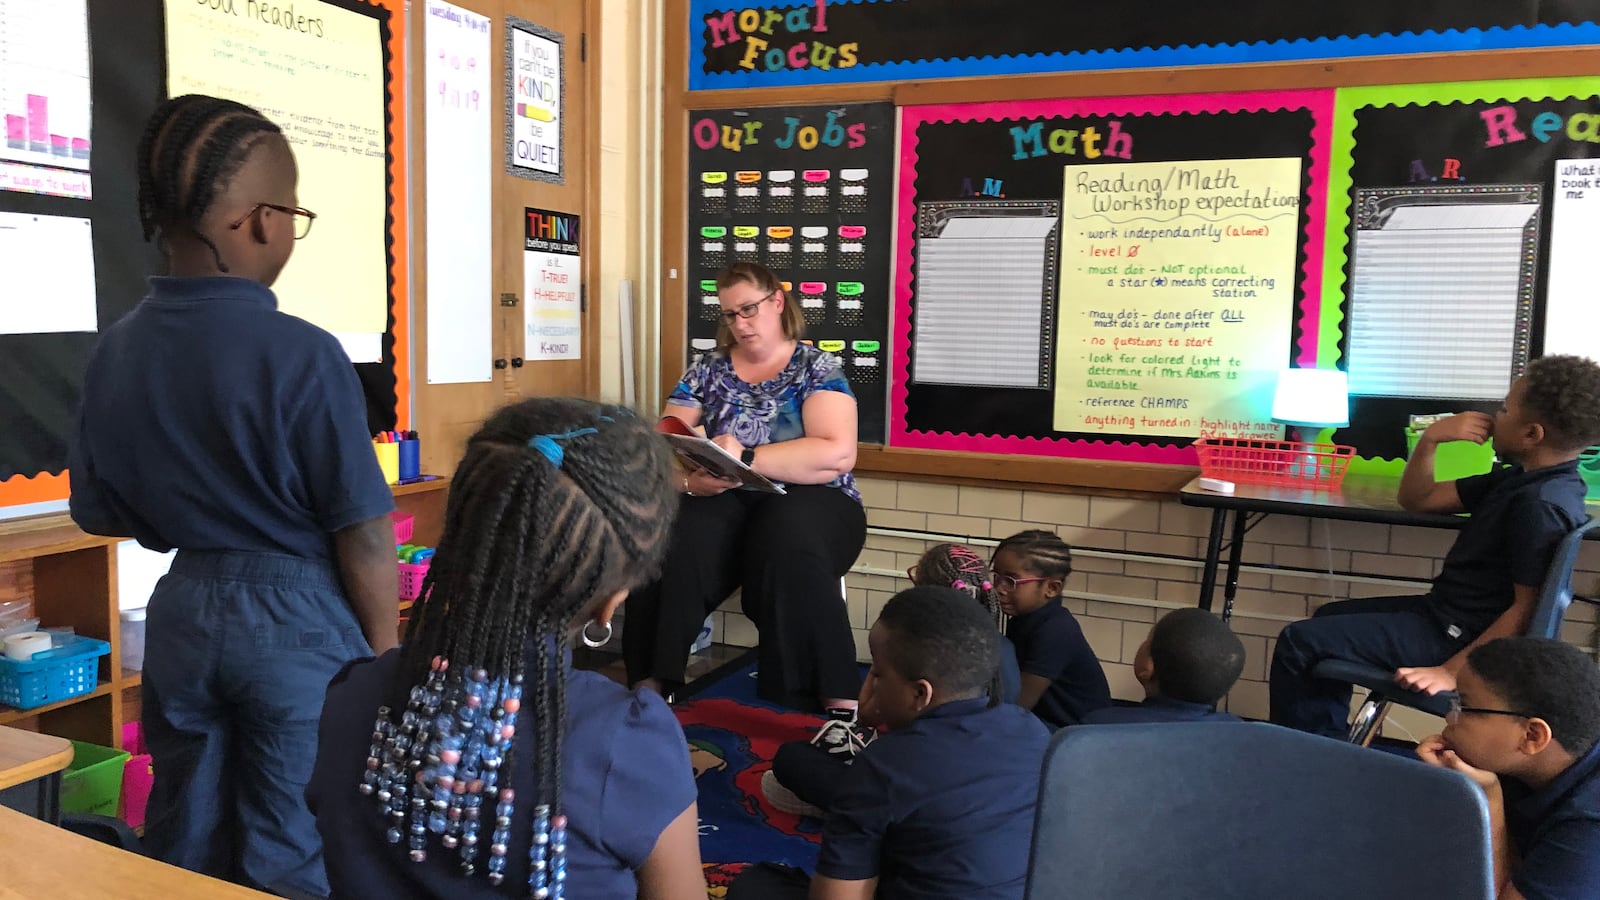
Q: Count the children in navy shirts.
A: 8